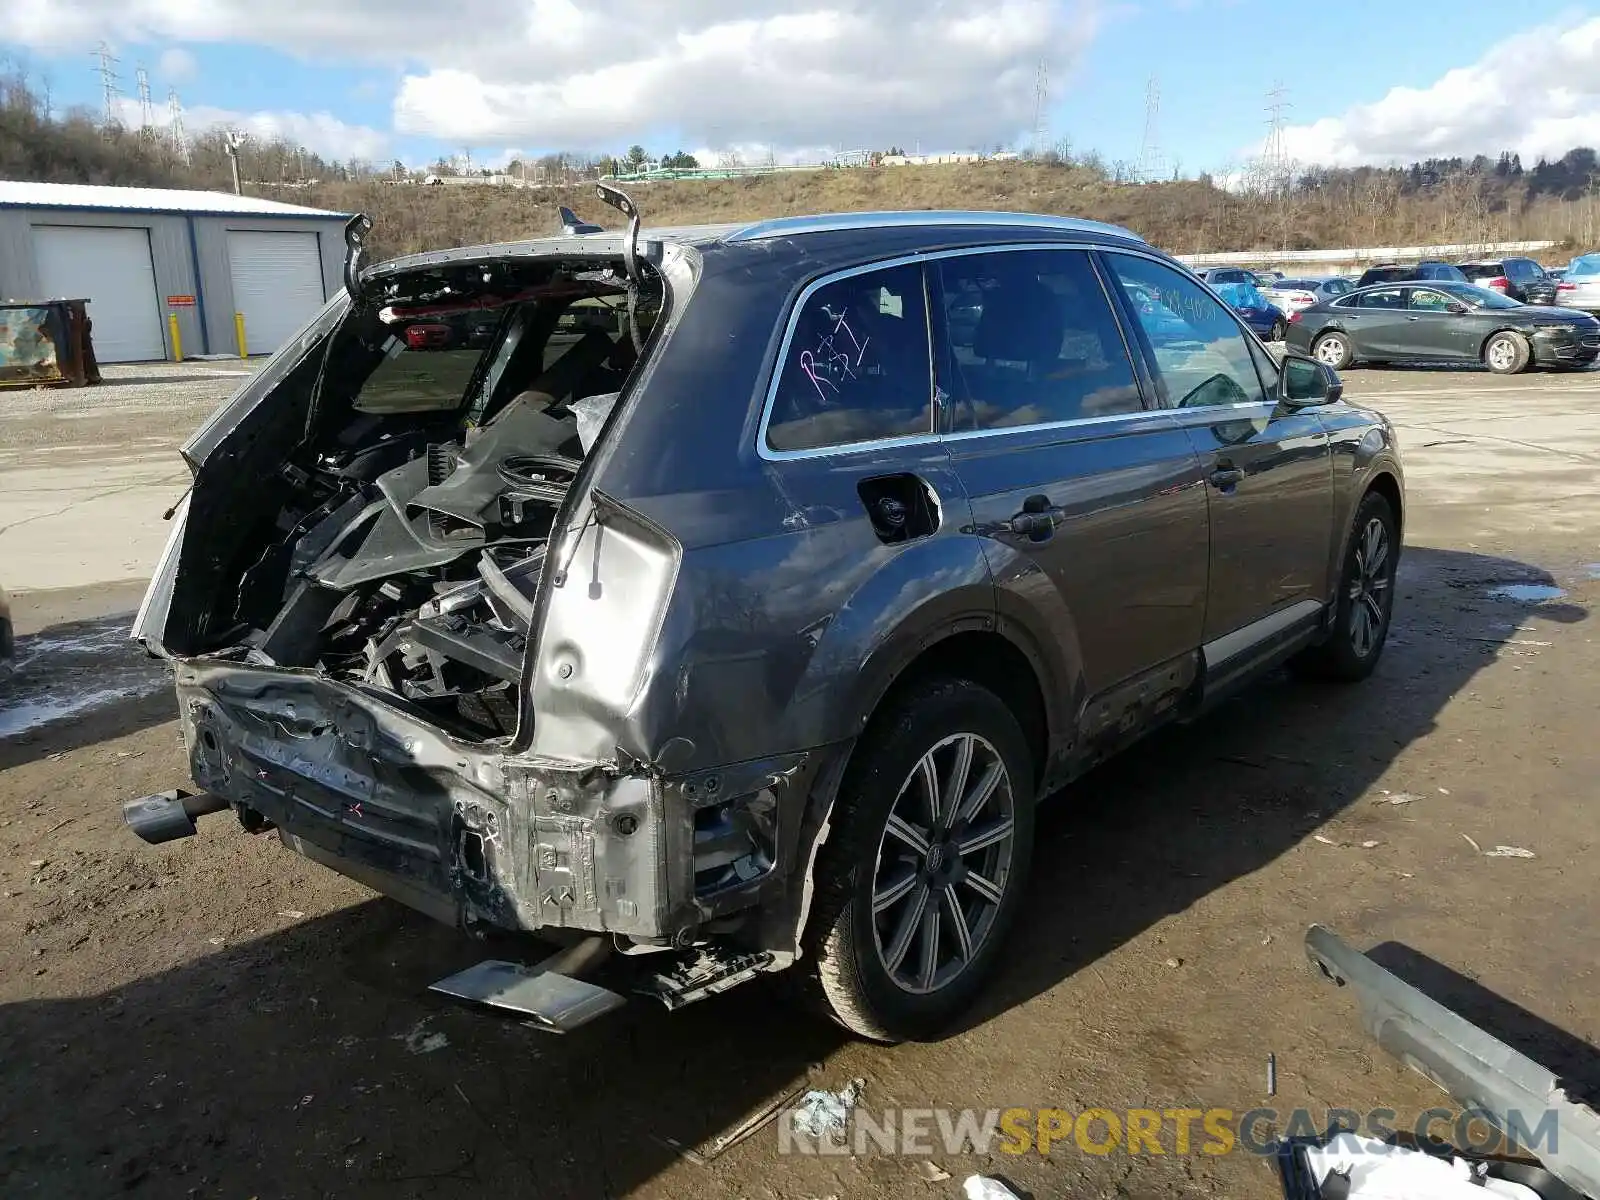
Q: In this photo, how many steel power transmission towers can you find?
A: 6